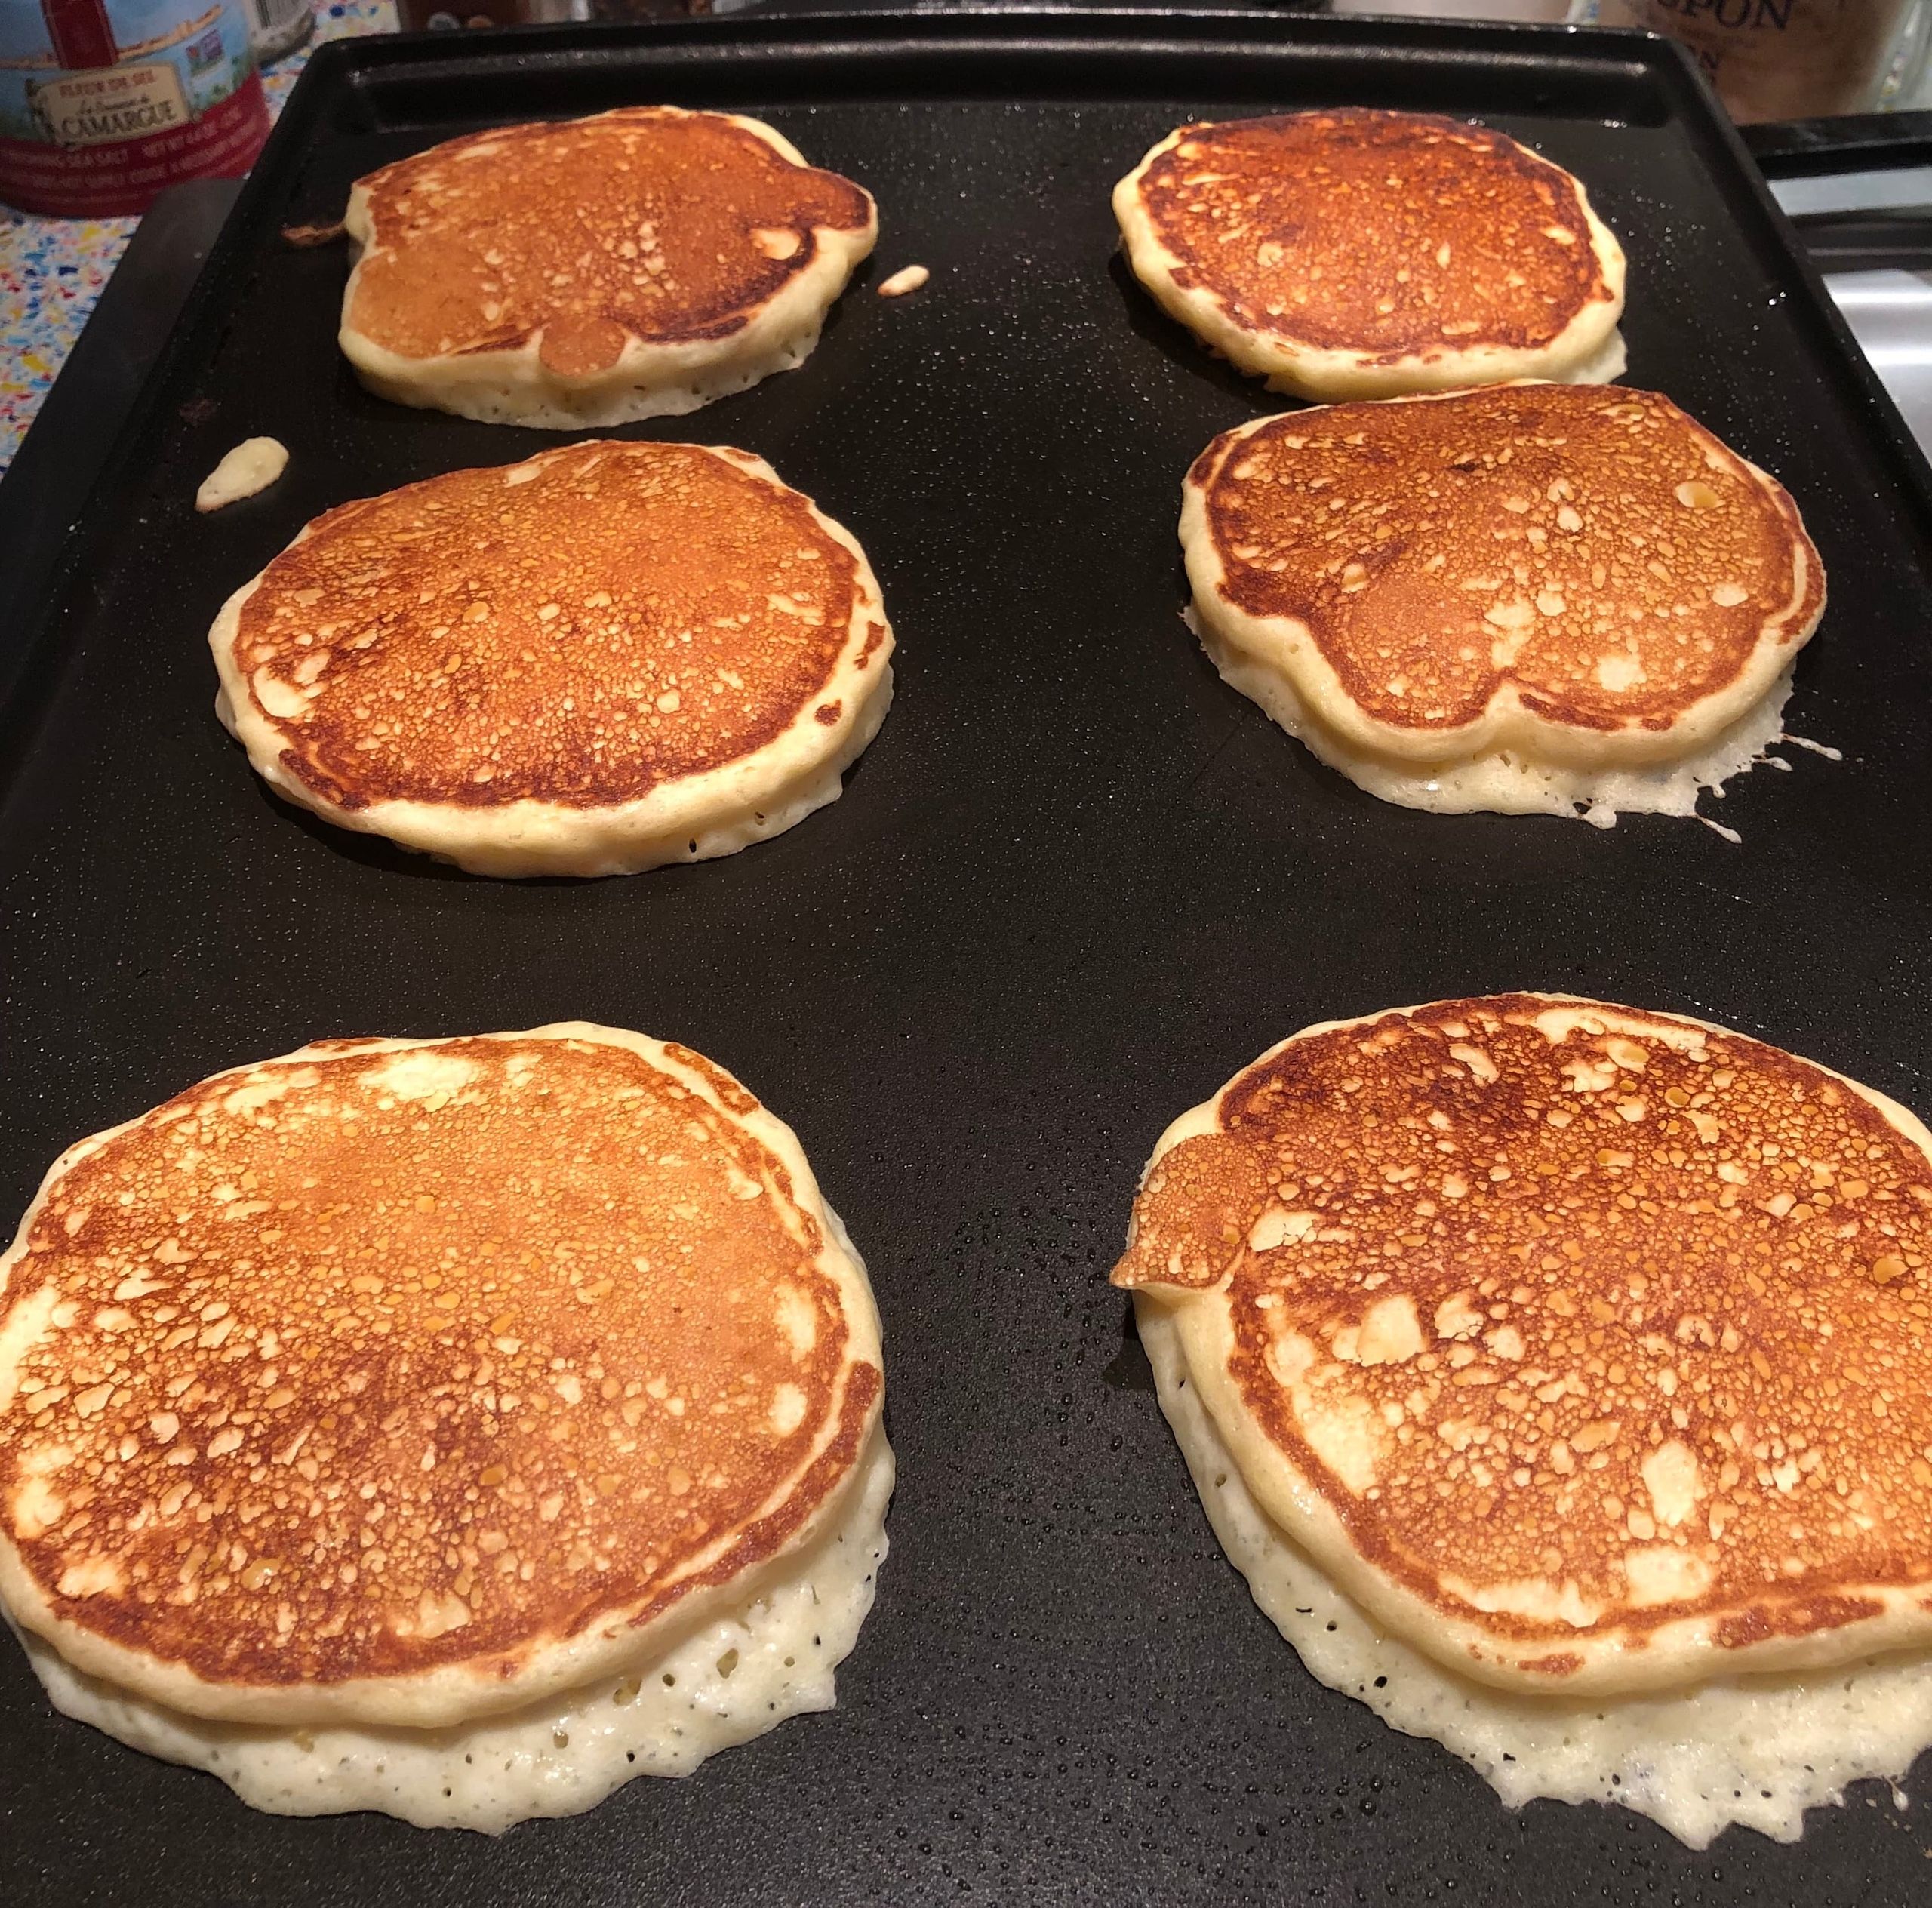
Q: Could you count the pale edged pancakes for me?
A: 6